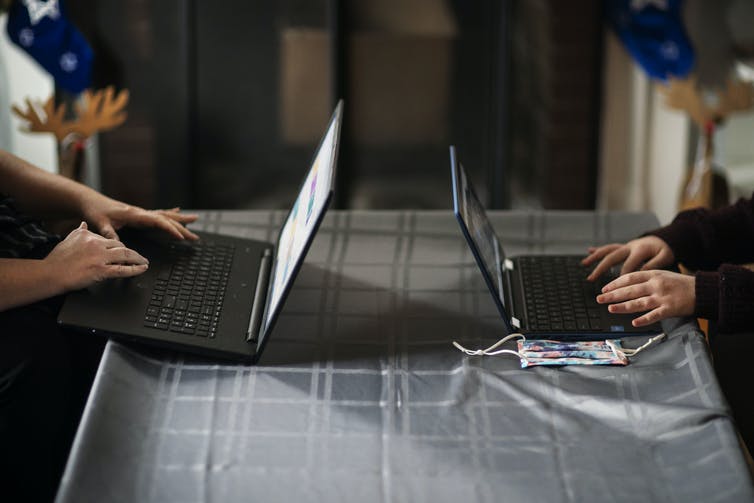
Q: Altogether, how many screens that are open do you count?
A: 2